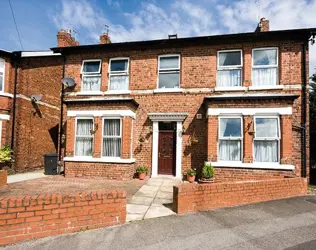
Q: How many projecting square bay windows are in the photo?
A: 2